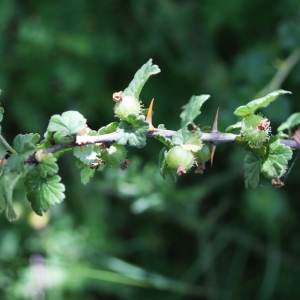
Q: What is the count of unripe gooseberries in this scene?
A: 5